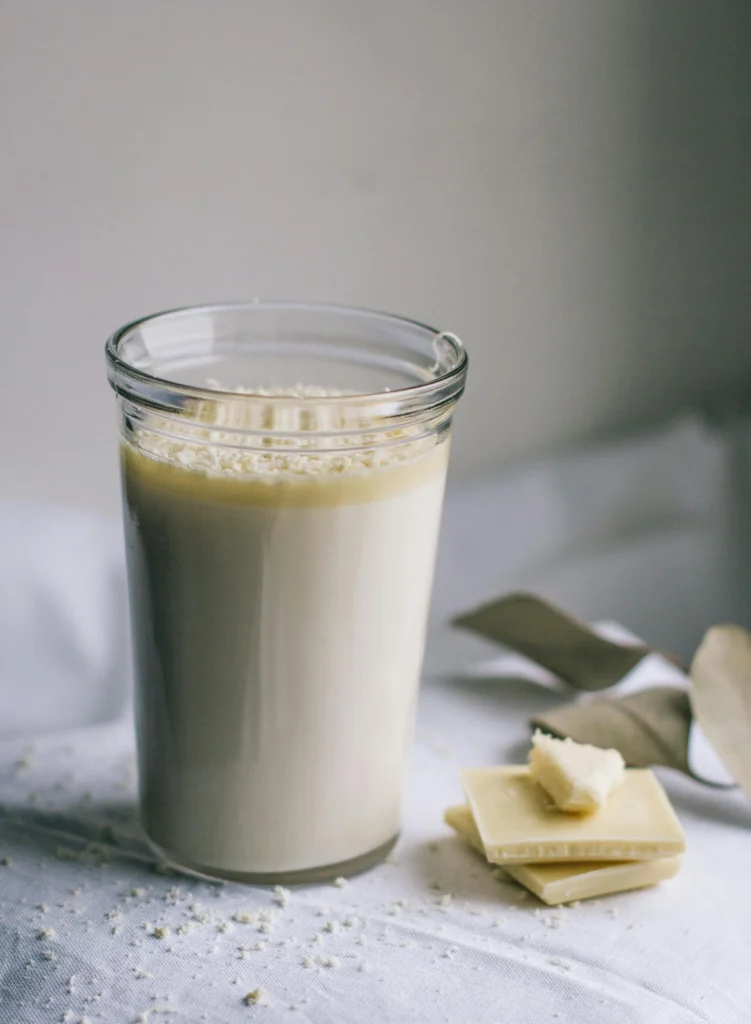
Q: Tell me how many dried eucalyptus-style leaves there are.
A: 3